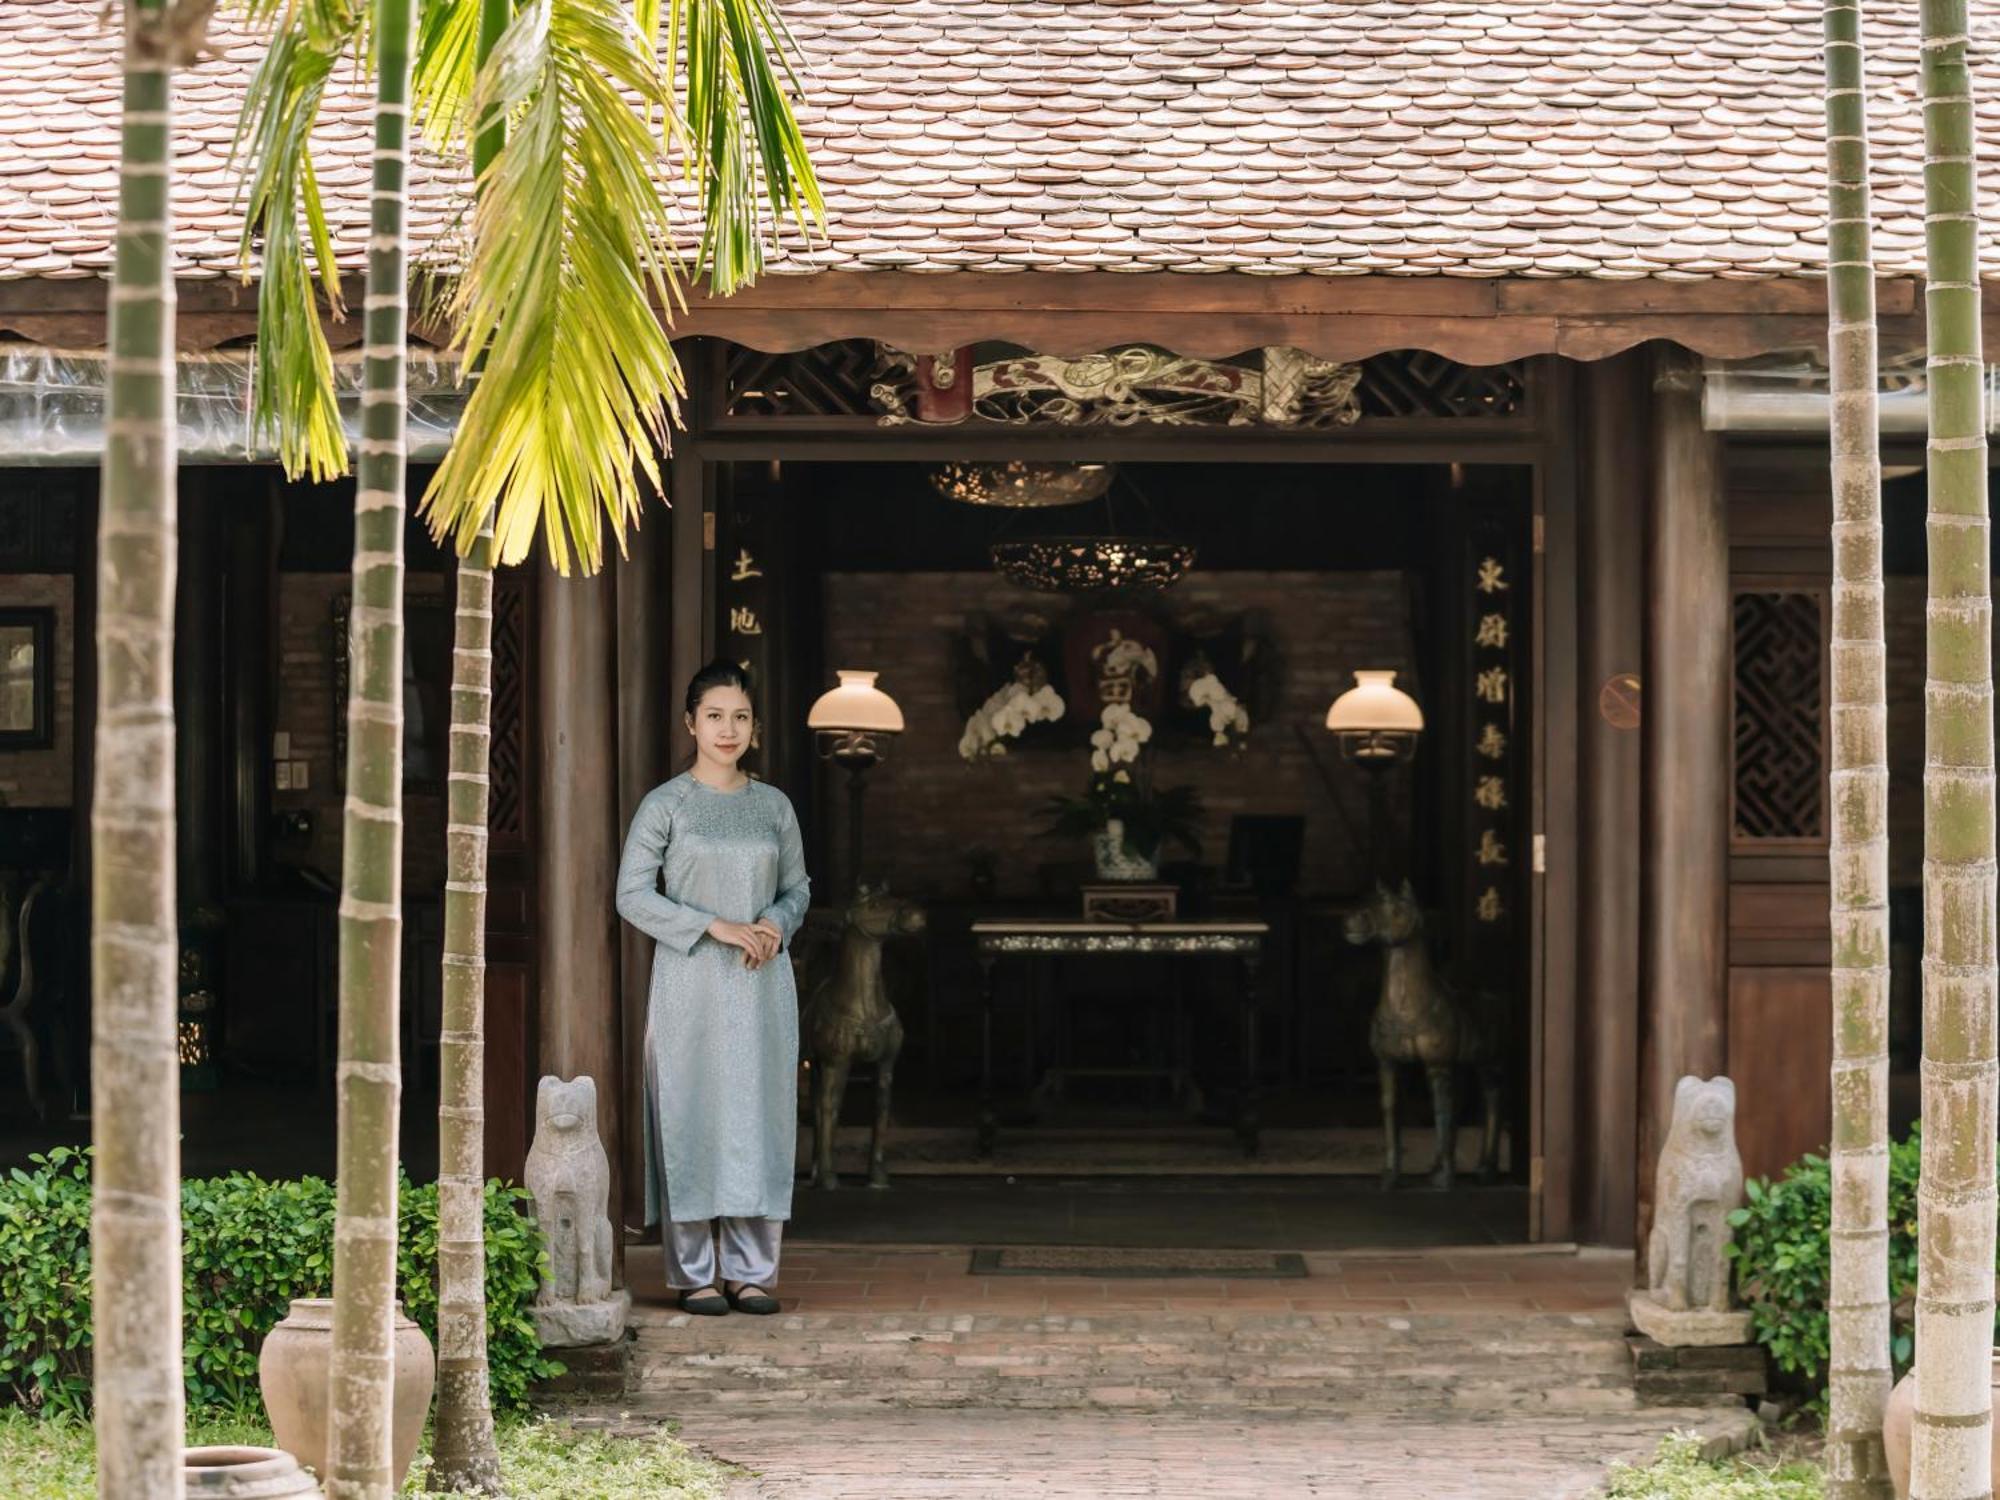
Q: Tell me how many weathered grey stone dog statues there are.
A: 2